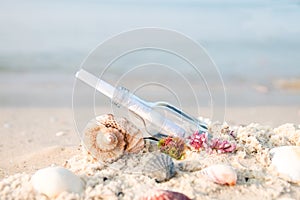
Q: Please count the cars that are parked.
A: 0